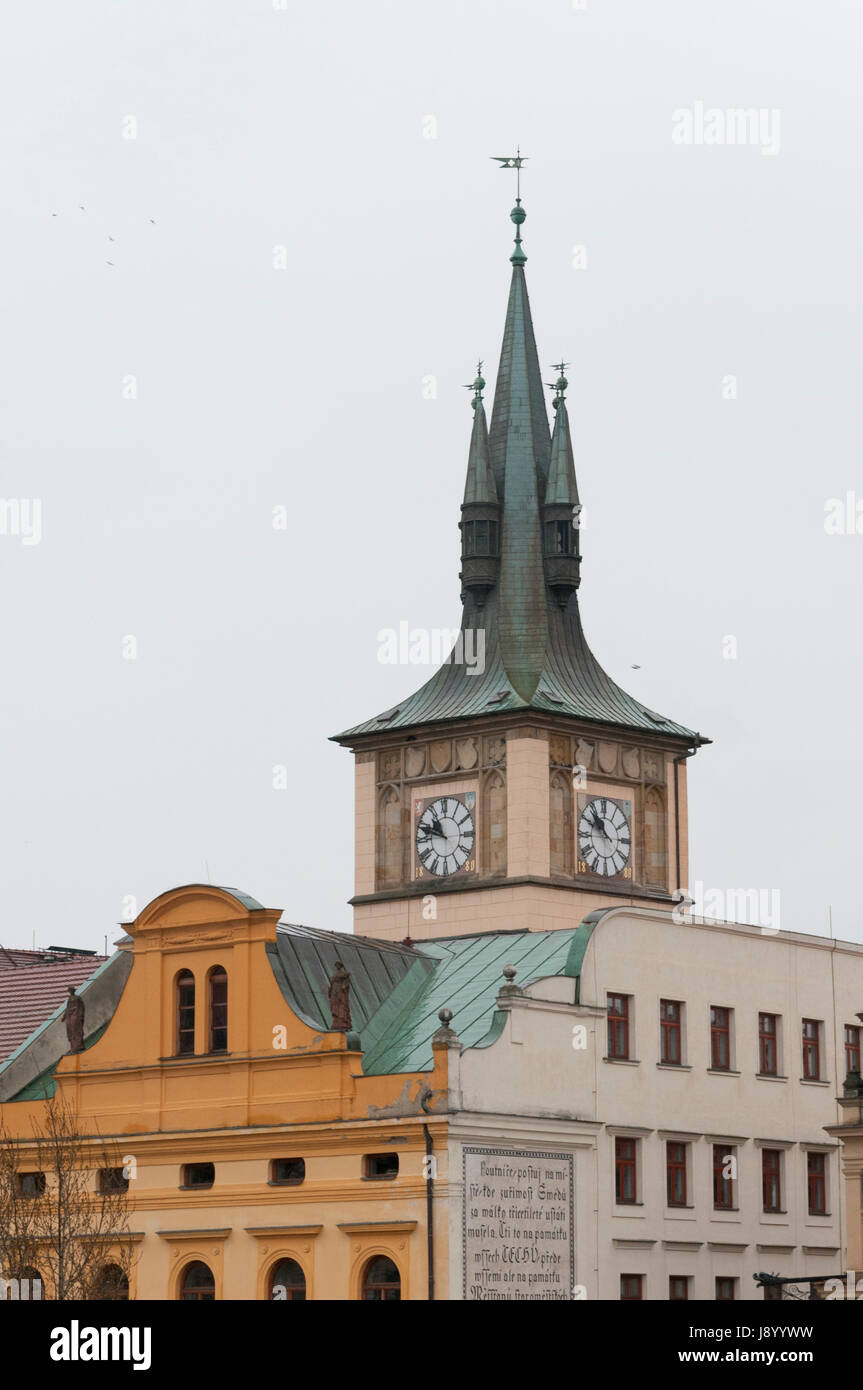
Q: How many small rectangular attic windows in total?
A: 5